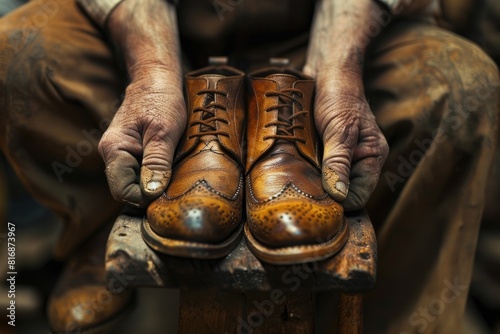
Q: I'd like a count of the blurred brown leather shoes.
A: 1